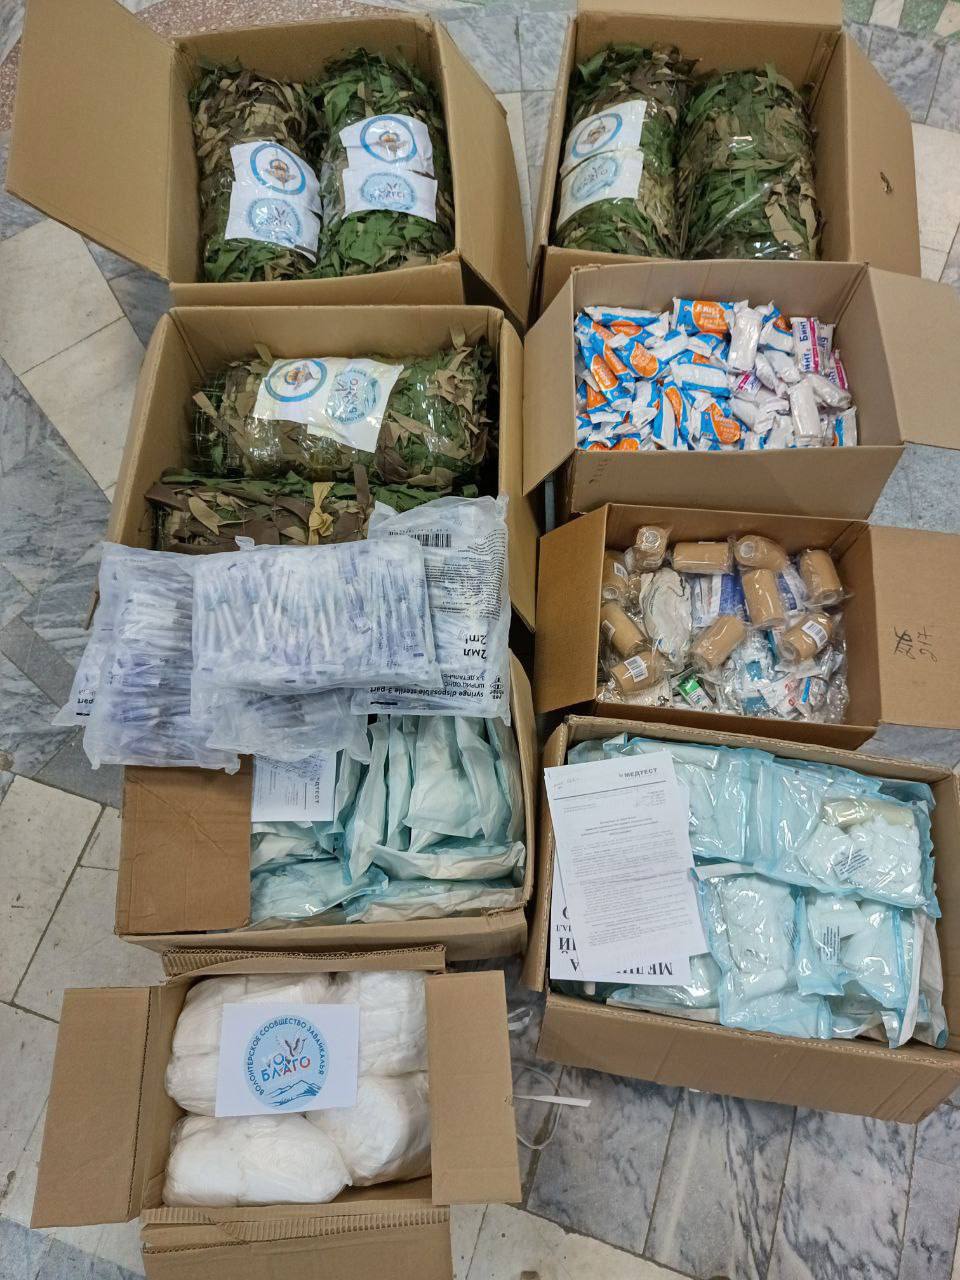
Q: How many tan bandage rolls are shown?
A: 10